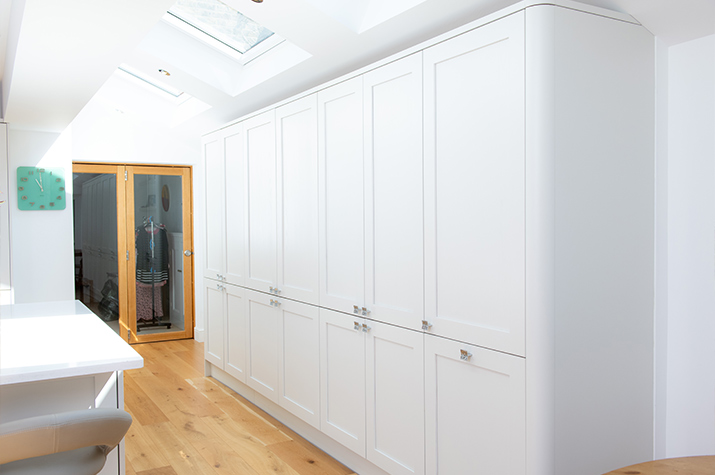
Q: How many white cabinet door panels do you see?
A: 14